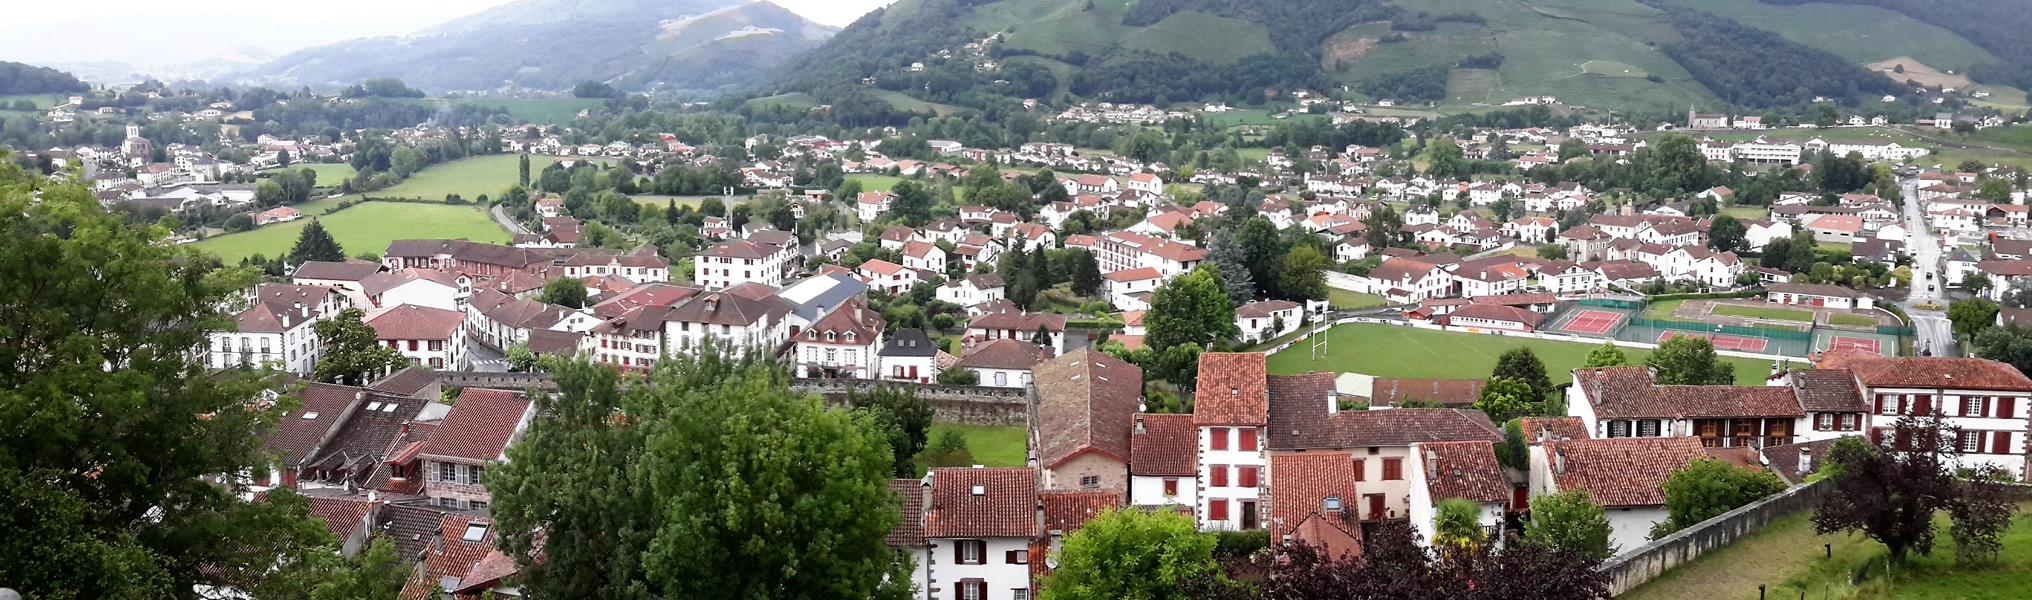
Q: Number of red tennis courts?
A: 3